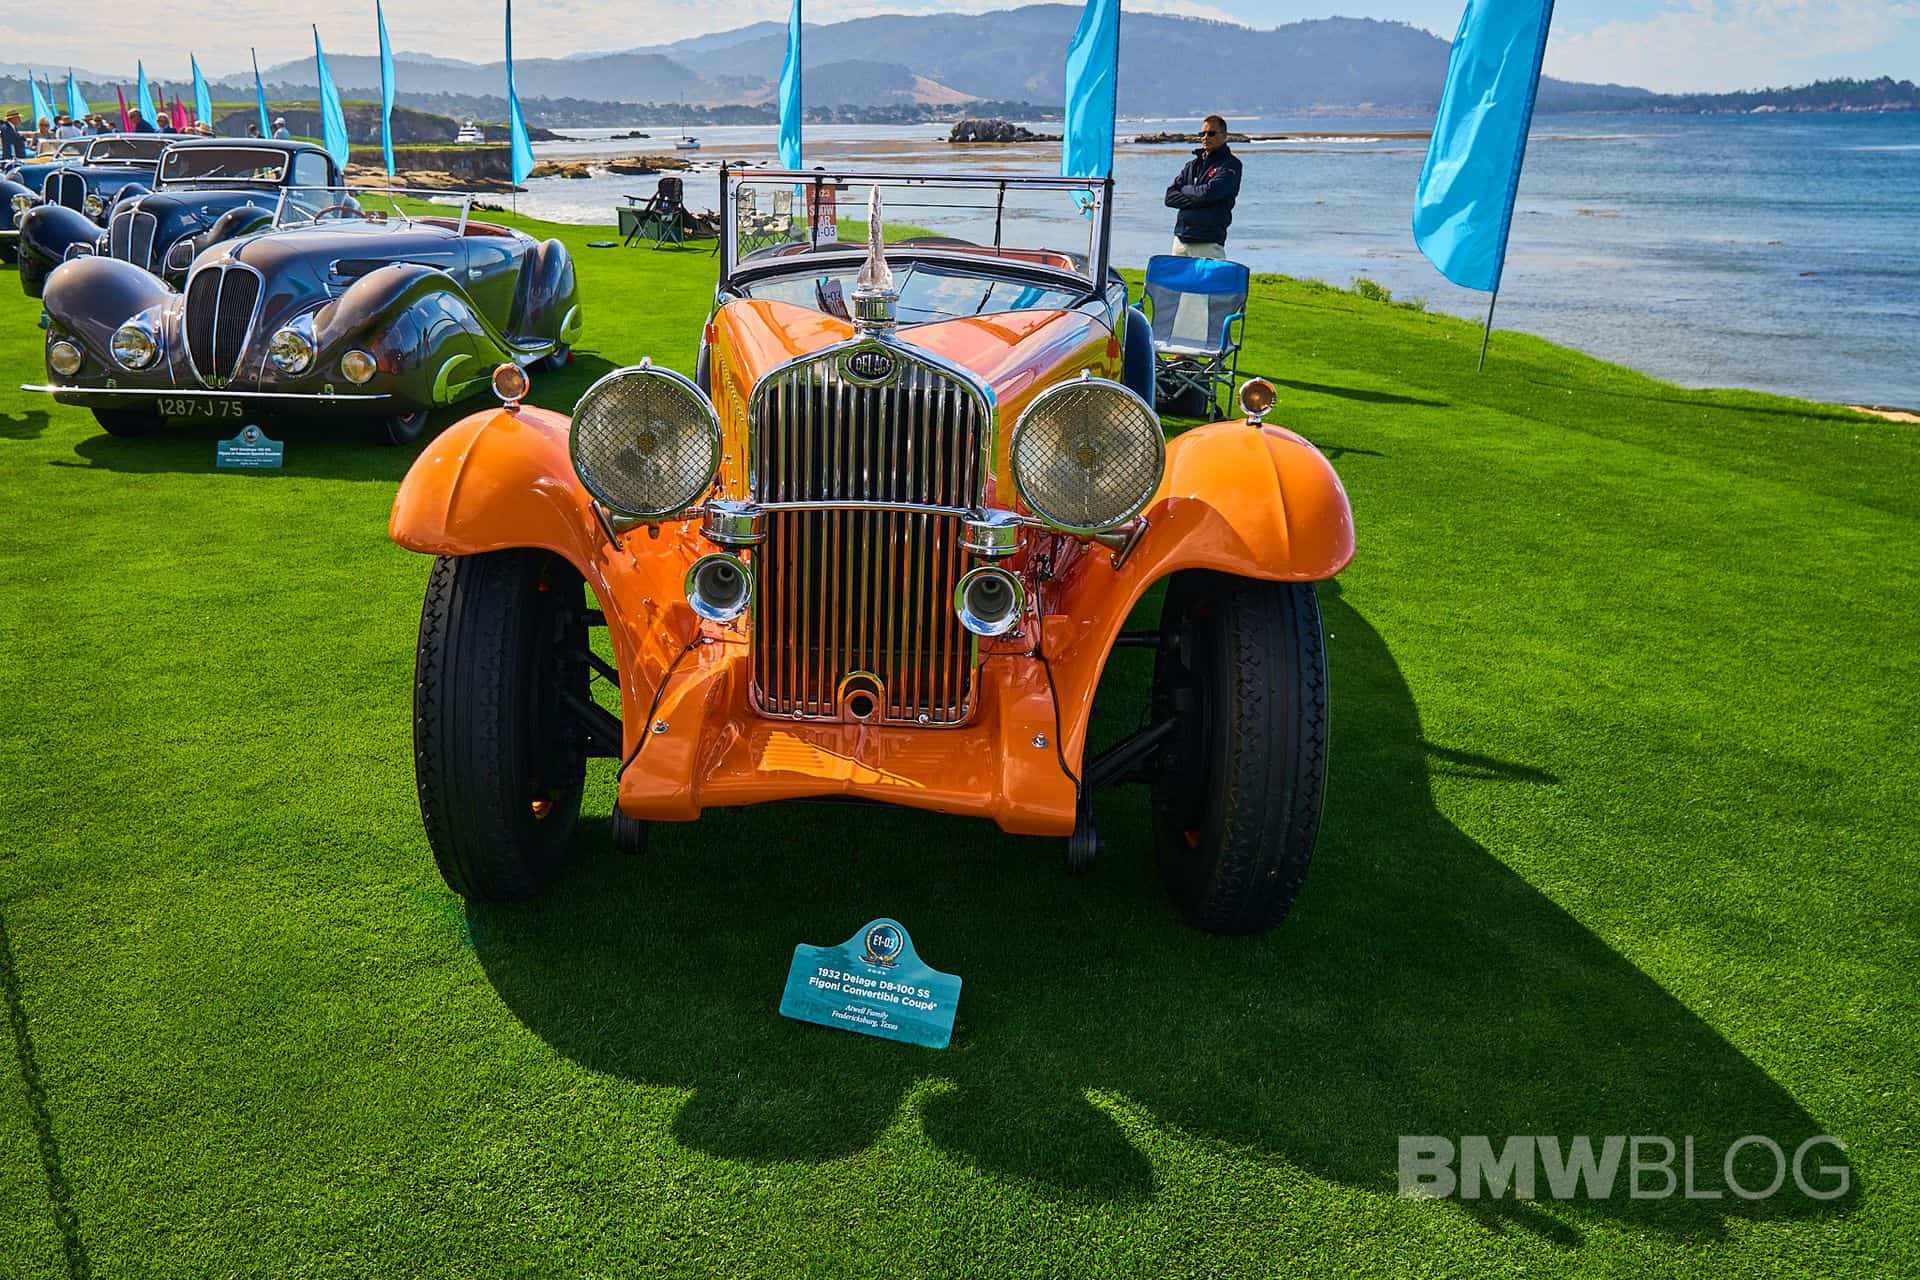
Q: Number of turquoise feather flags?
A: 12